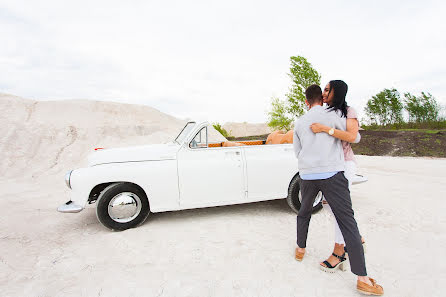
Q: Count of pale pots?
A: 0